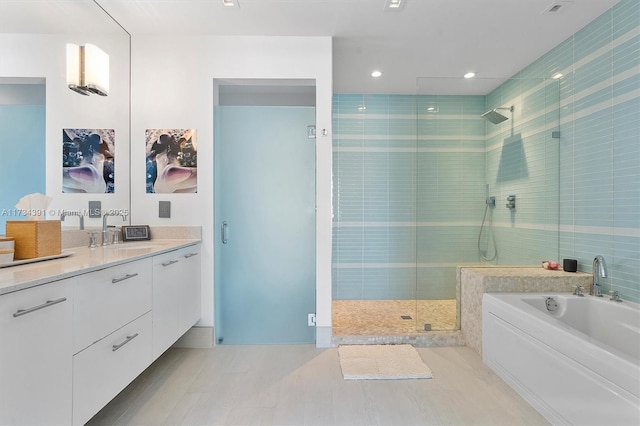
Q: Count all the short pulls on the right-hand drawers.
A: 2